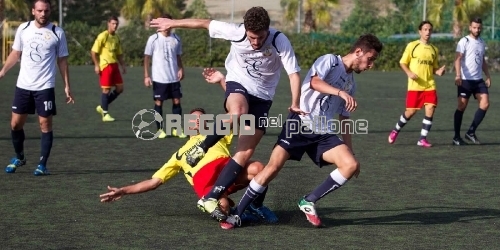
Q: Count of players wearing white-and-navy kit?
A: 5